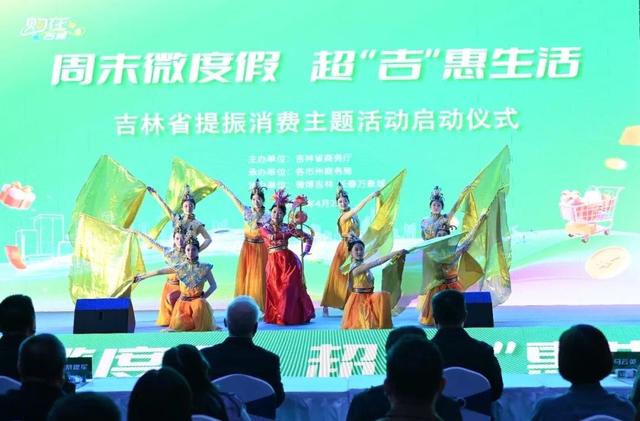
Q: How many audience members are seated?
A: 10